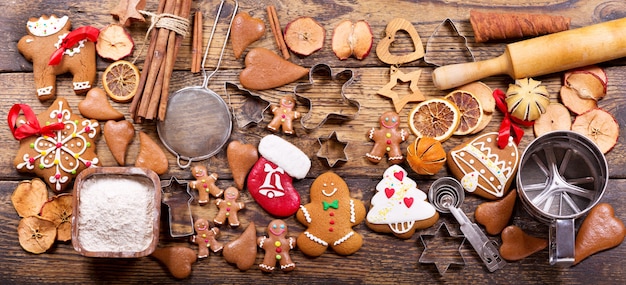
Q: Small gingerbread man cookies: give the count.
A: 6